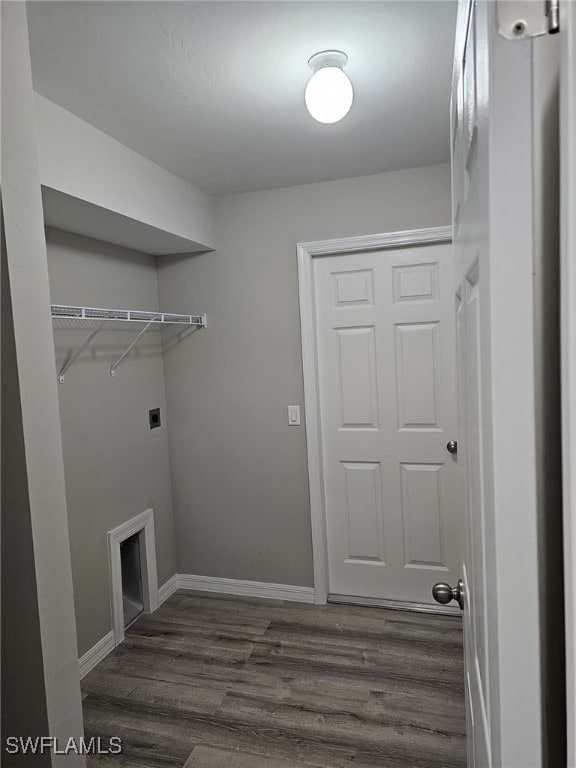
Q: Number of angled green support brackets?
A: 0